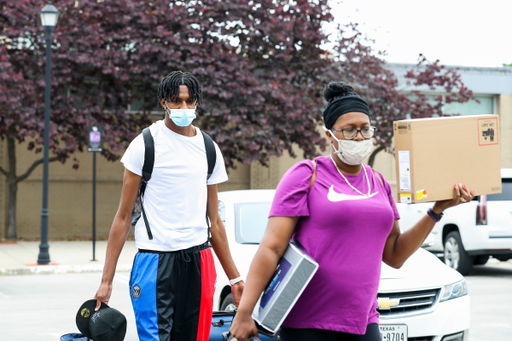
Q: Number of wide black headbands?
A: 1